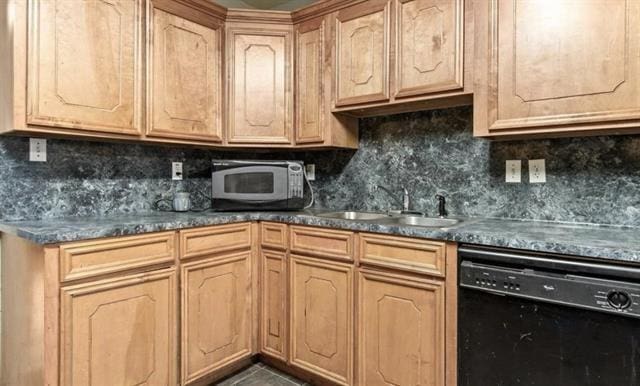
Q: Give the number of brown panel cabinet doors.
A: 12